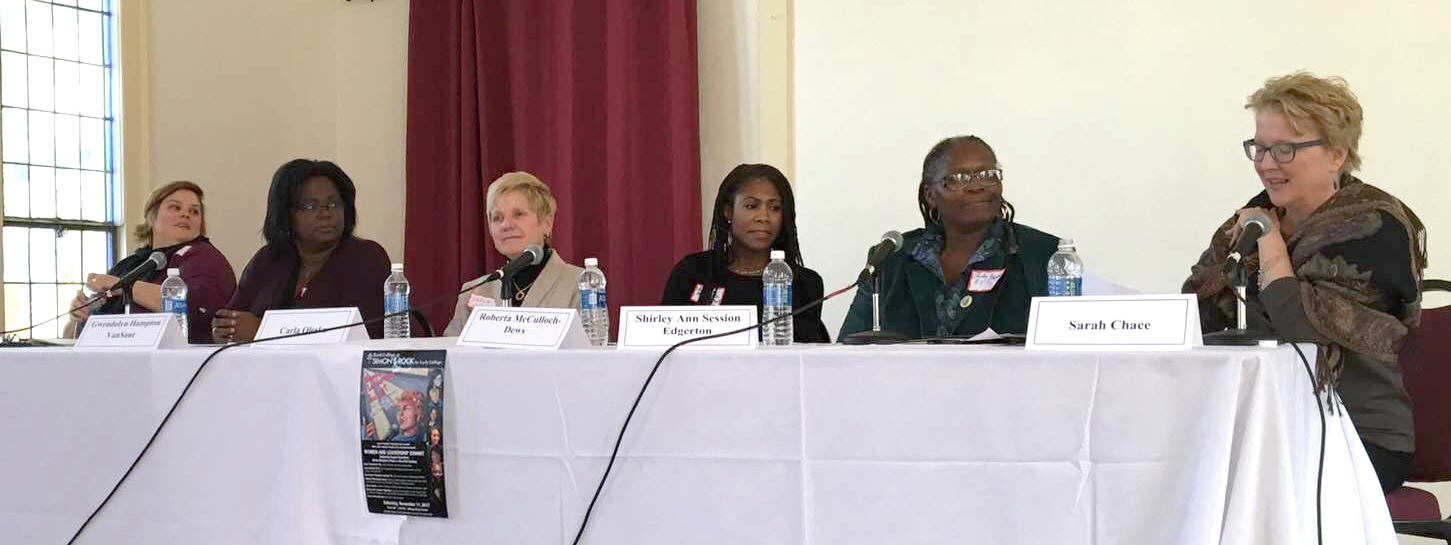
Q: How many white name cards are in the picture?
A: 5